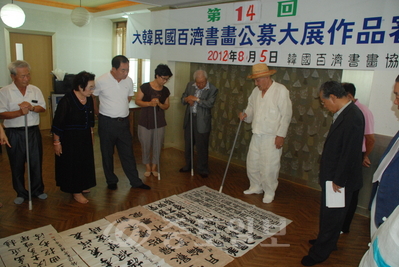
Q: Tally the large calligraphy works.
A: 5